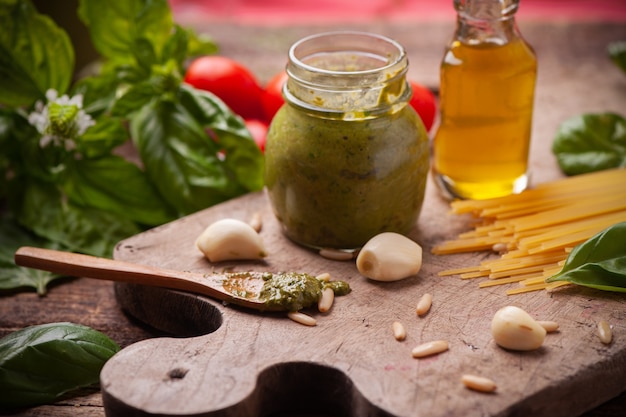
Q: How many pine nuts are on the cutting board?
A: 12